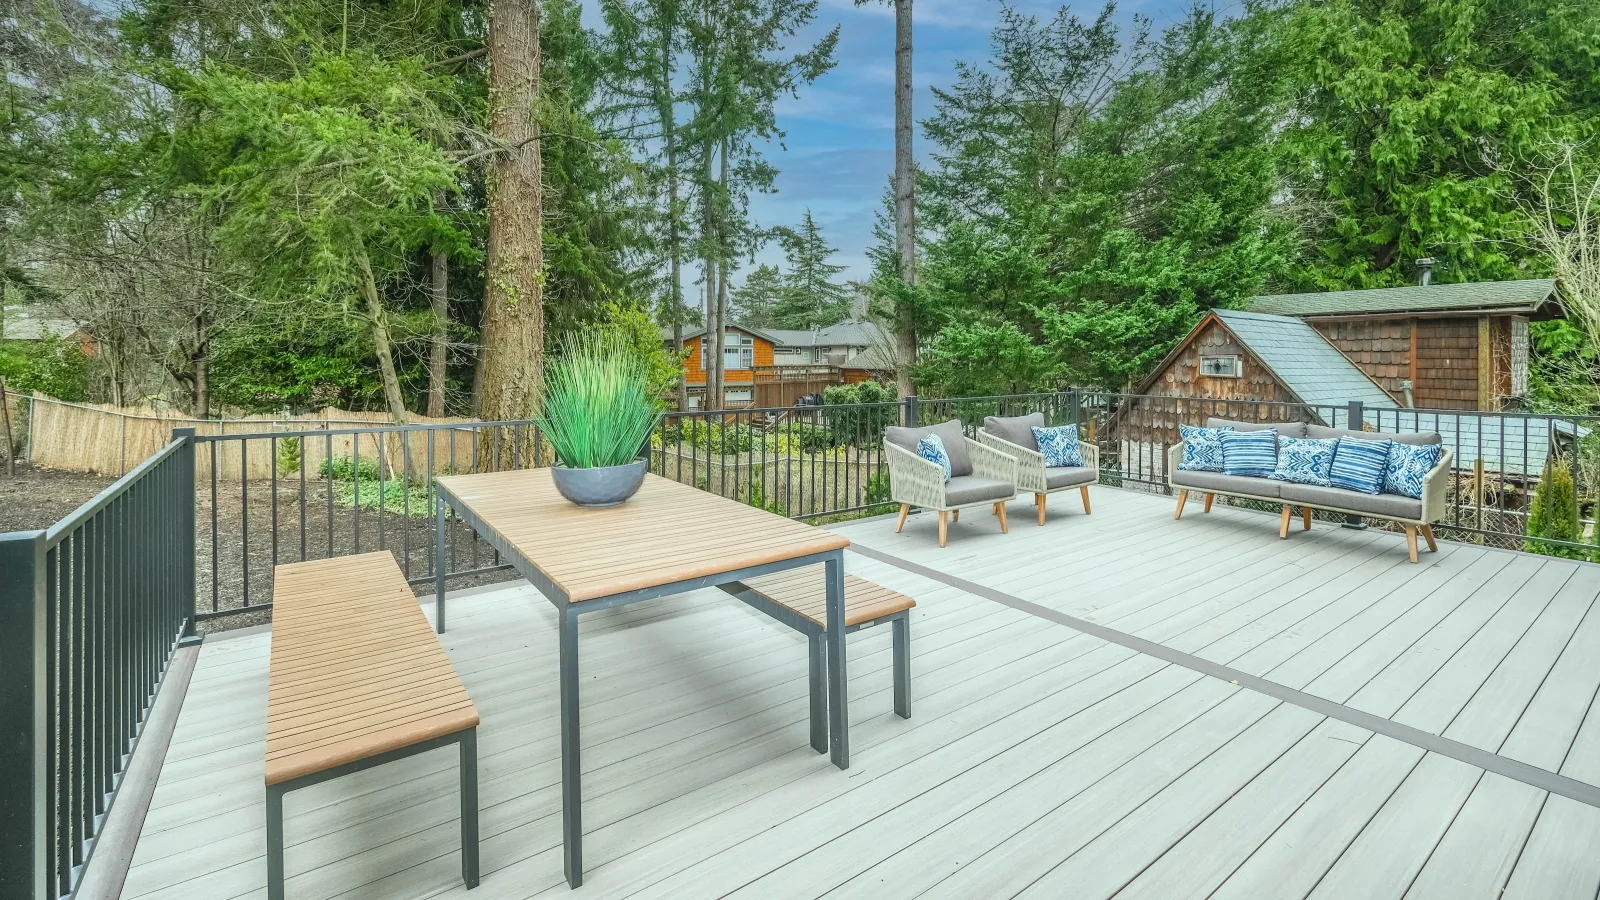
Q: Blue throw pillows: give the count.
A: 7